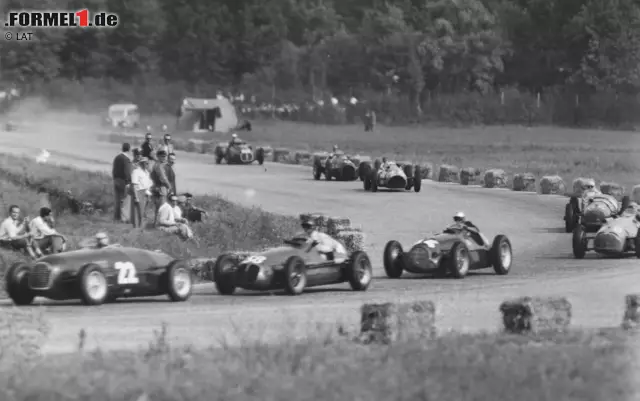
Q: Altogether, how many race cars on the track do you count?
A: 8